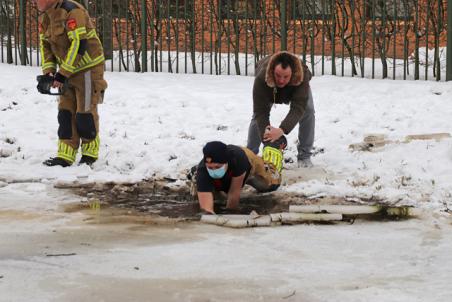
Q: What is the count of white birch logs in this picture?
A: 3